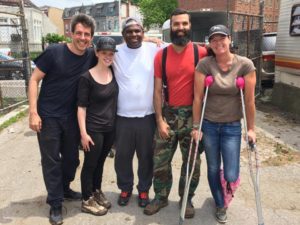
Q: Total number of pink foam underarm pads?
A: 2